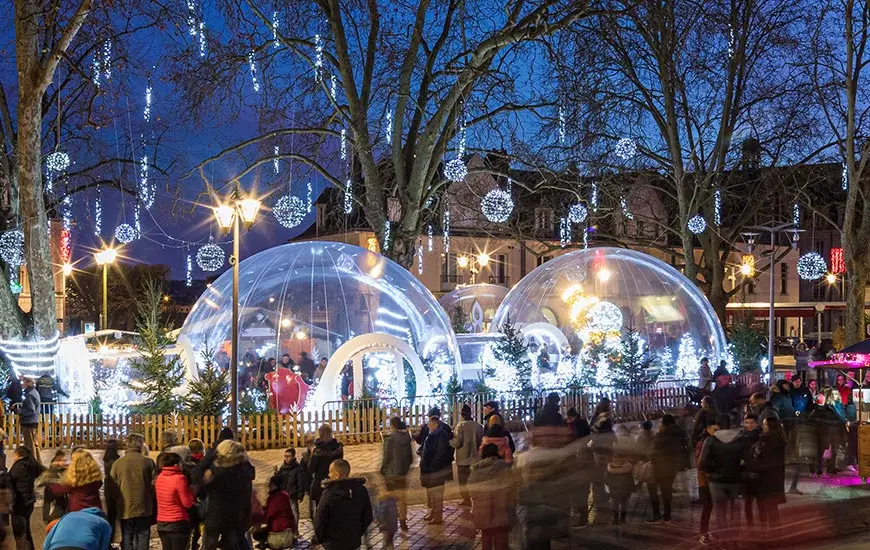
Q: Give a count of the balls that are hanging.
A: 11